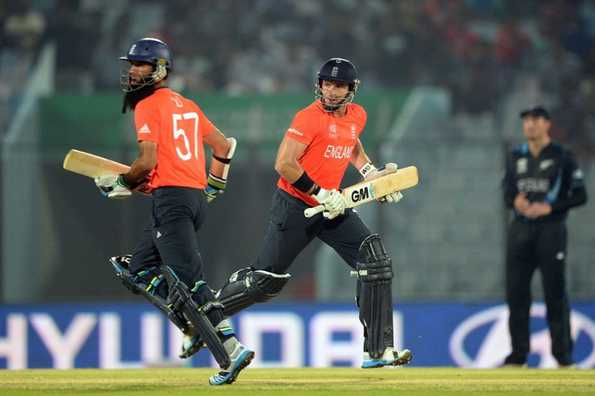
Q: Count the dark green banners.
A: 1